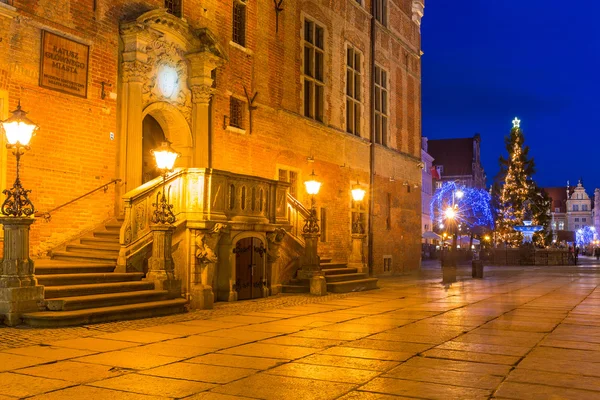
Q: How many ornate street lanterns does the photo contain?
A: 4